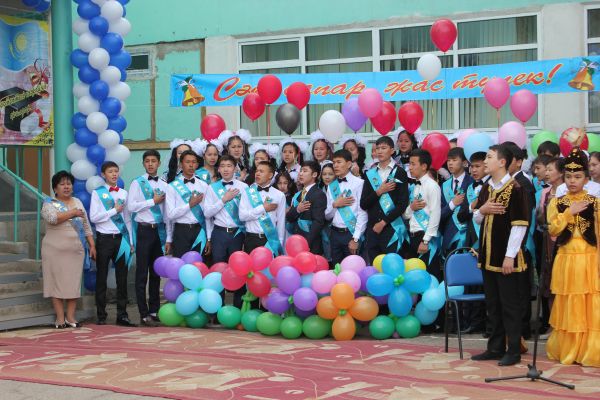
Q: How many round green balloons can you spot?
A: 11